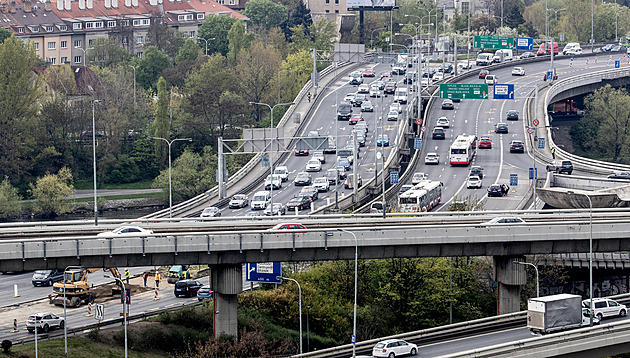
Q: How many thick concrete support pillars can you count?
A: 2